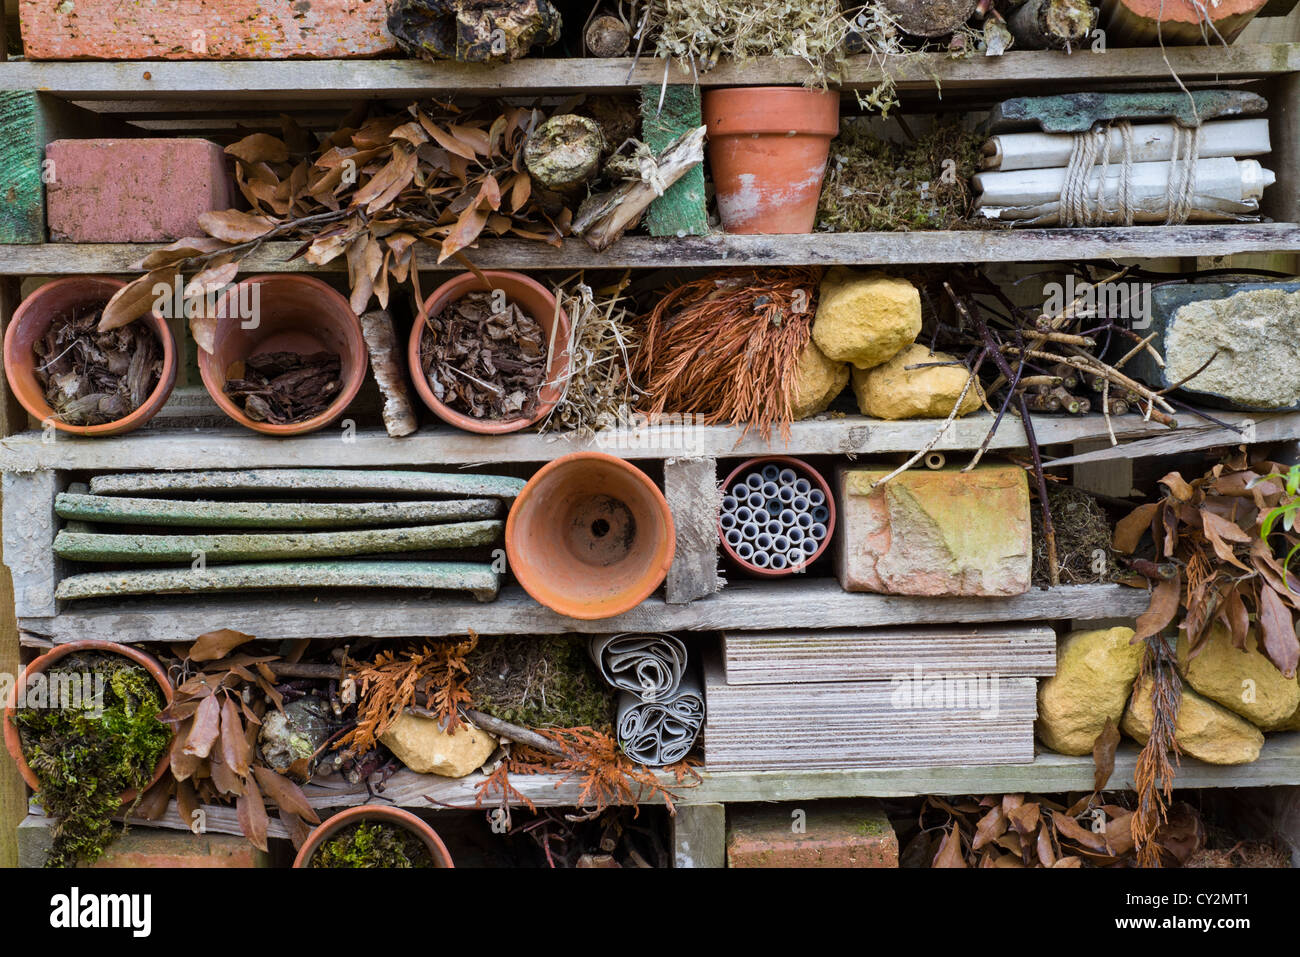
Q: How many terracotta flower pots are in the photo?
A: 8